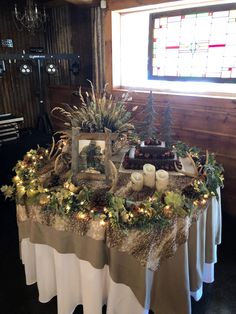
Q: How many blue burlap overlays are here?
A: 0